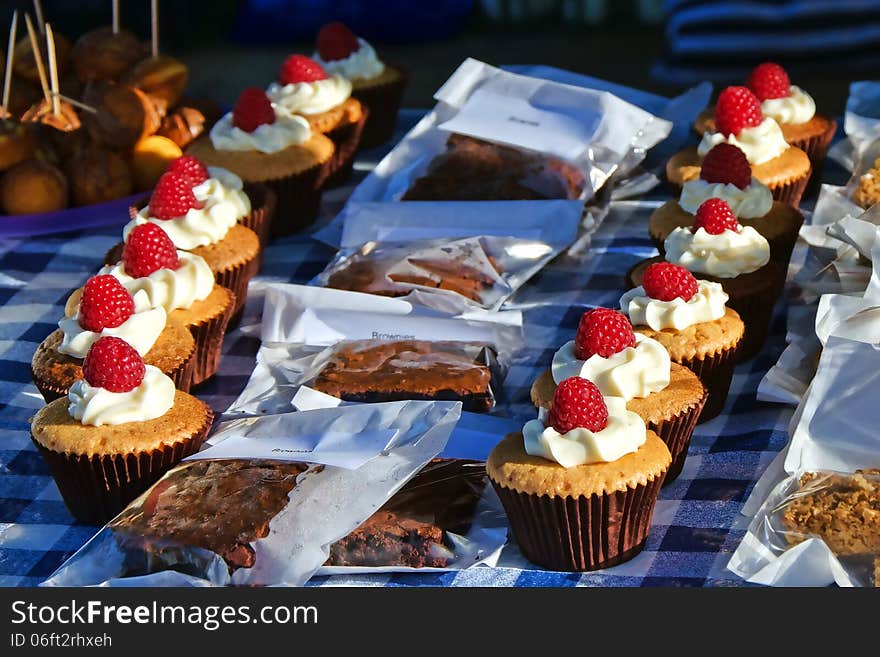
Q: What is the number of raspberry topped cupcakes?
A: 15